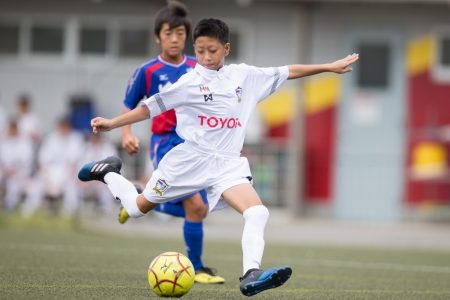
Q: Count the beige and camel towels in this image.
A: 0